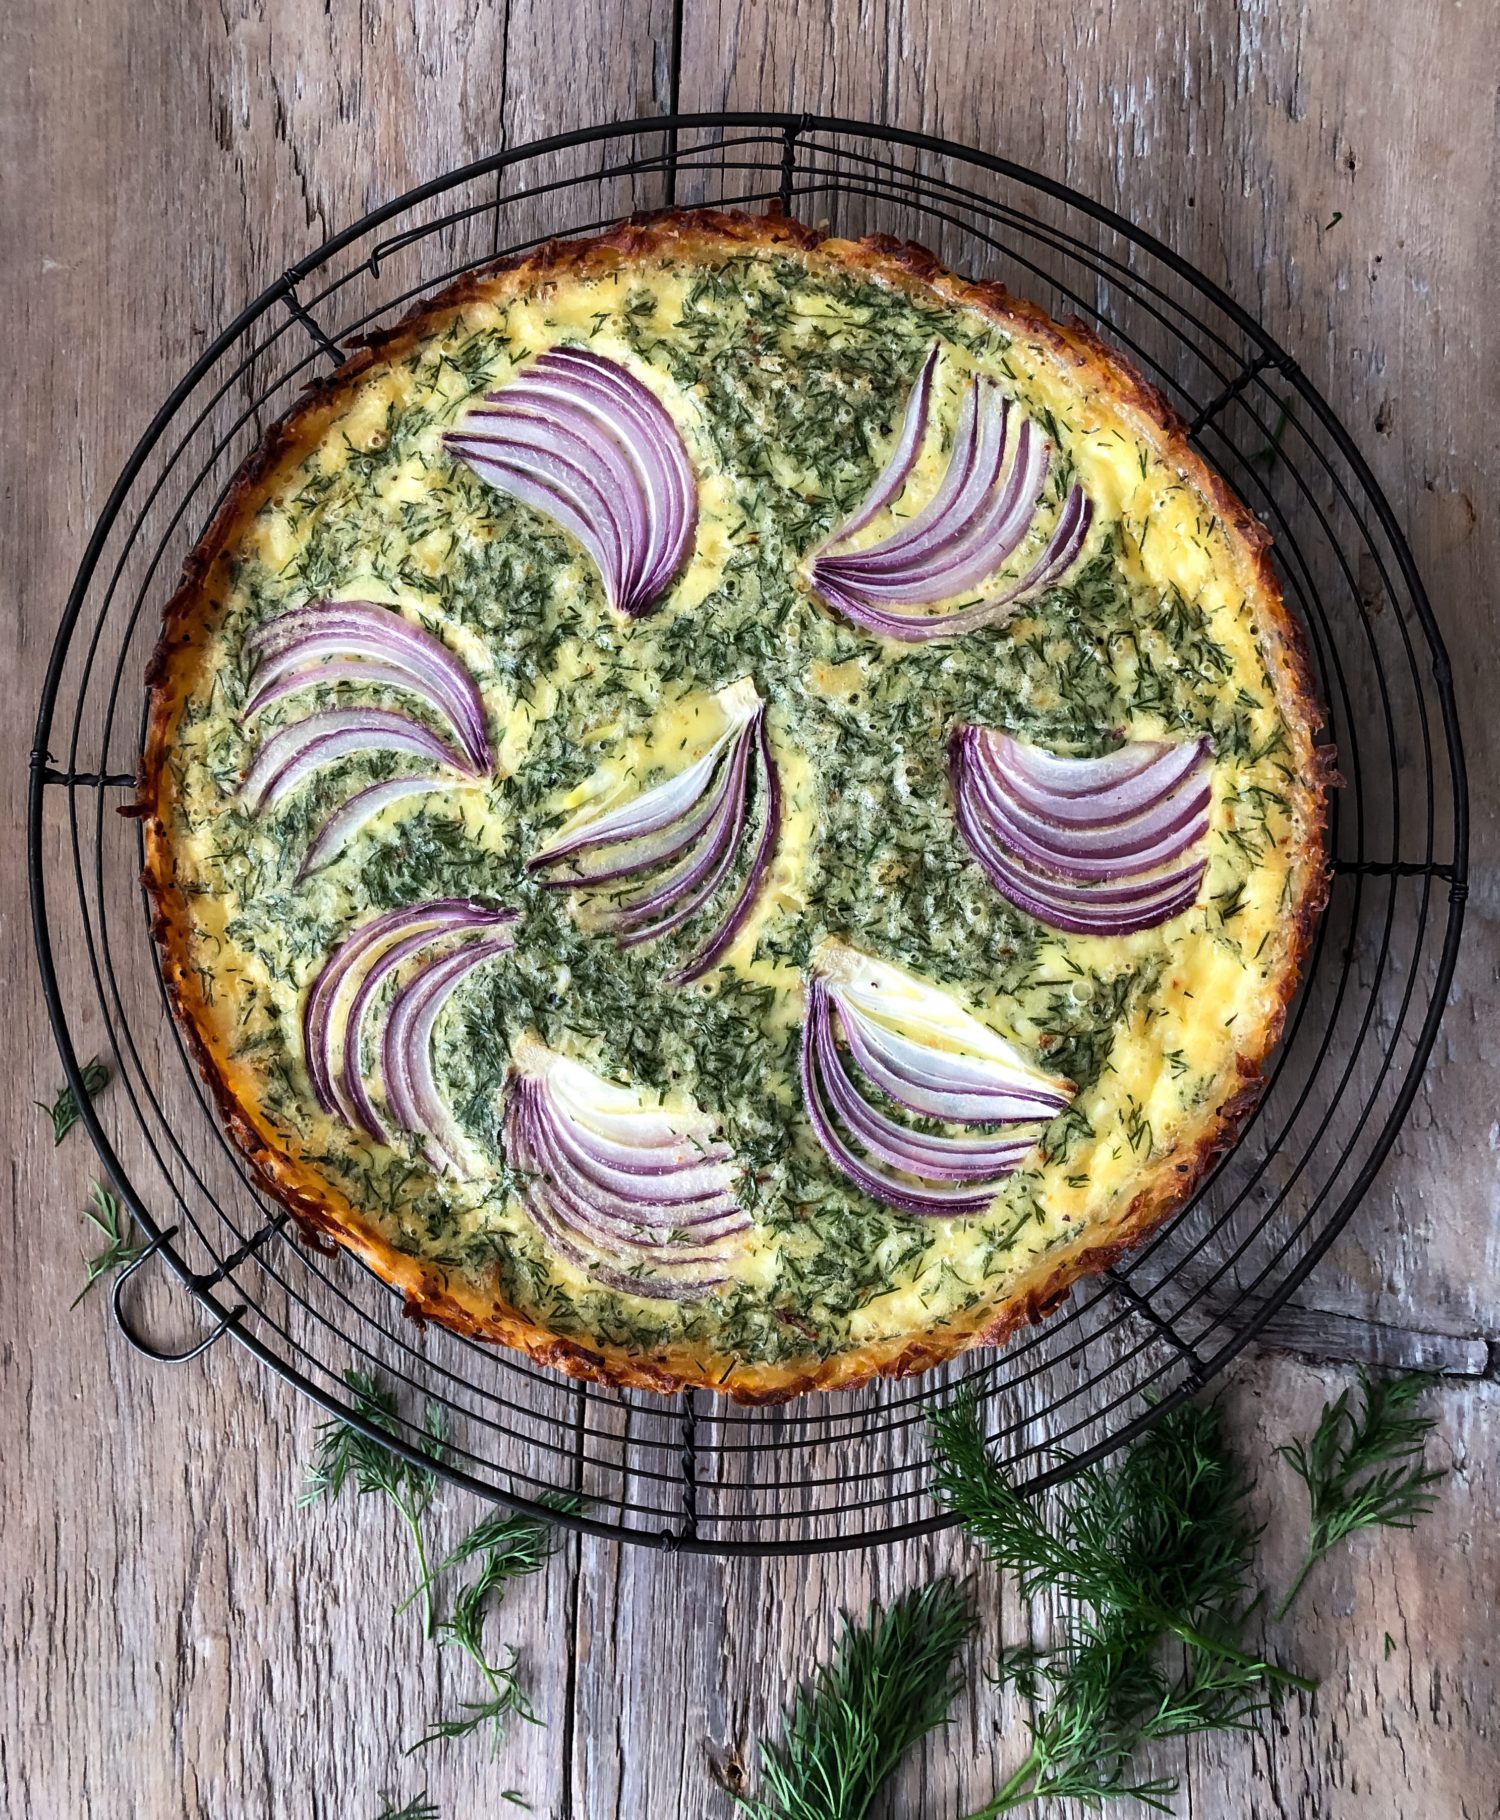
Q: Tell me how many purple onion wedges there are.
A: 8